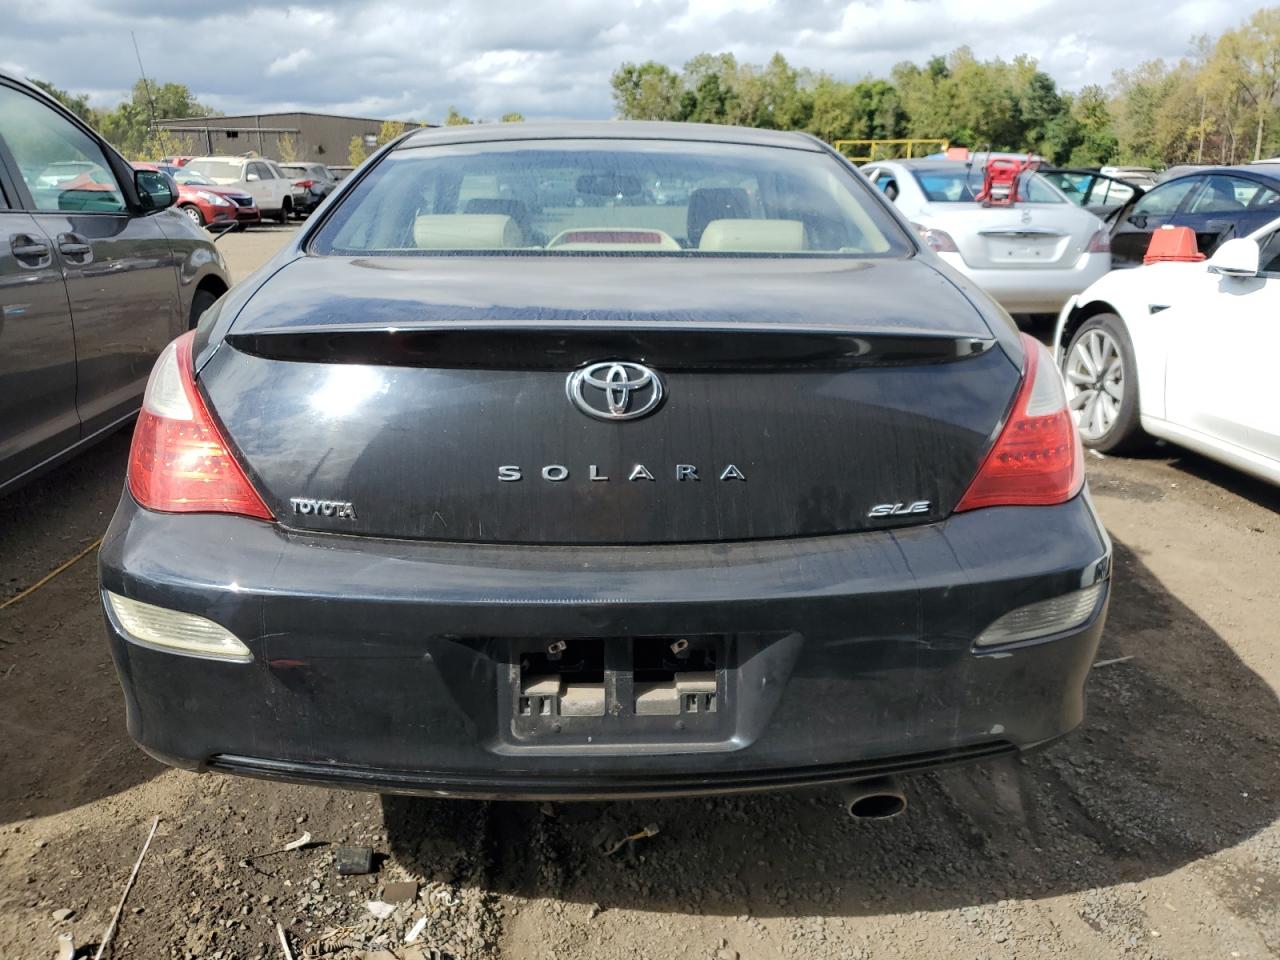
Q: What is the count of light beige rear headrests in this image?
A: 2